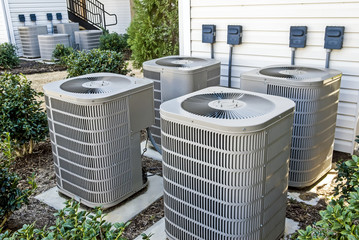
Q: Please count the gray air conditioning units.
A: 8